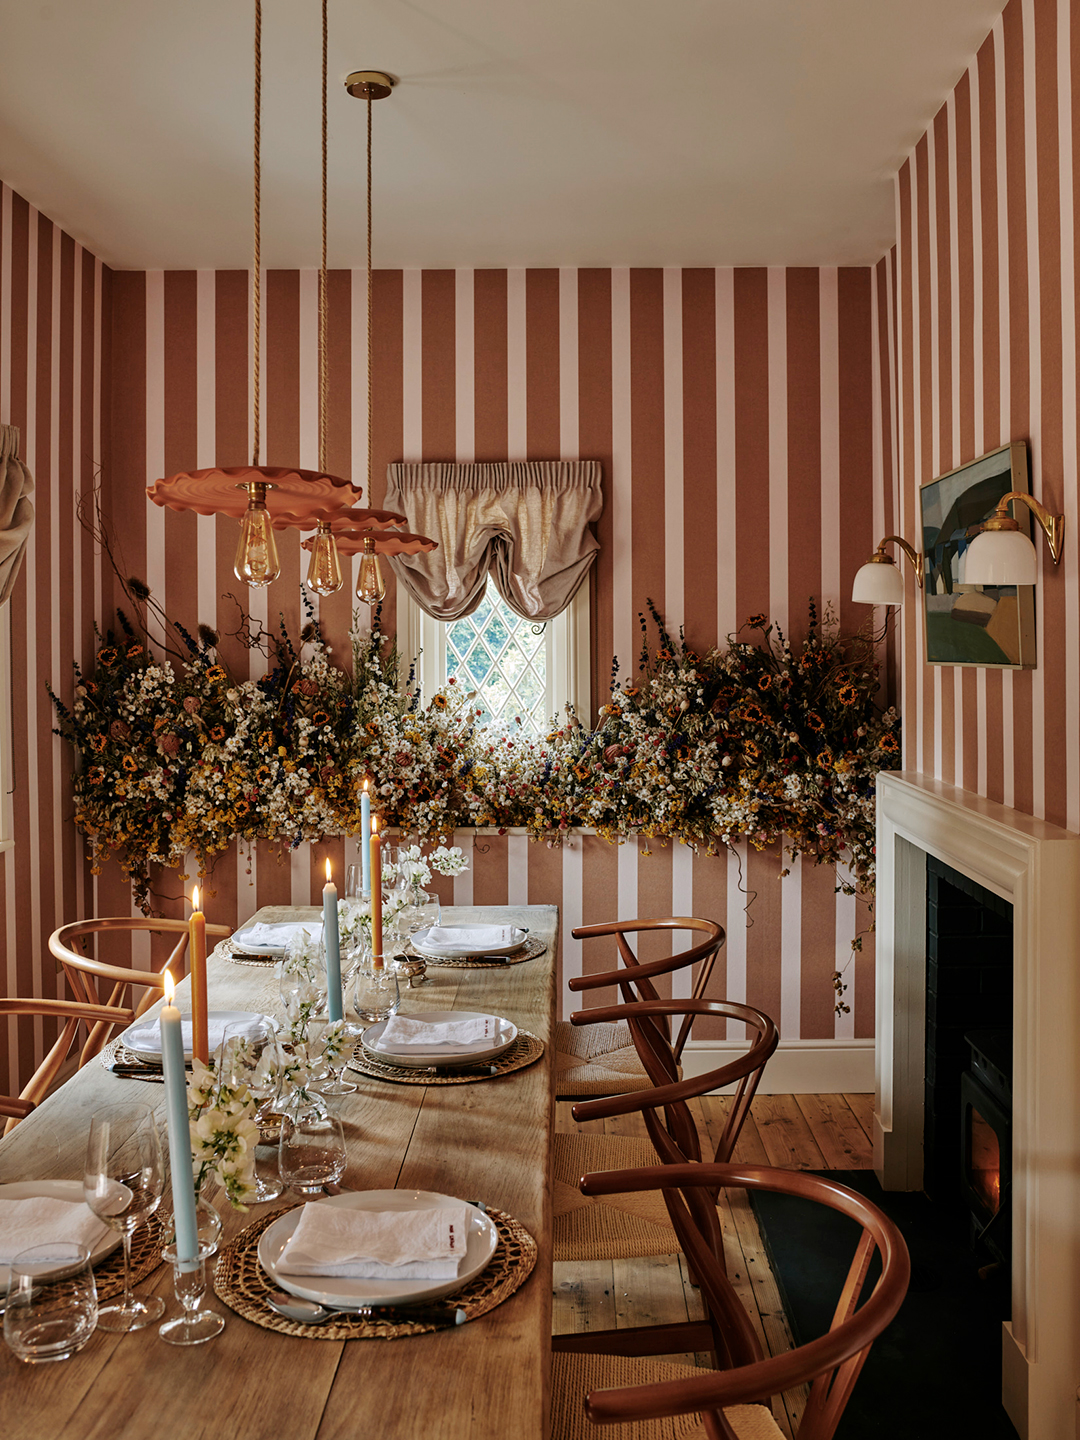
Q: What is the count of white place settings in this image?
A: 6